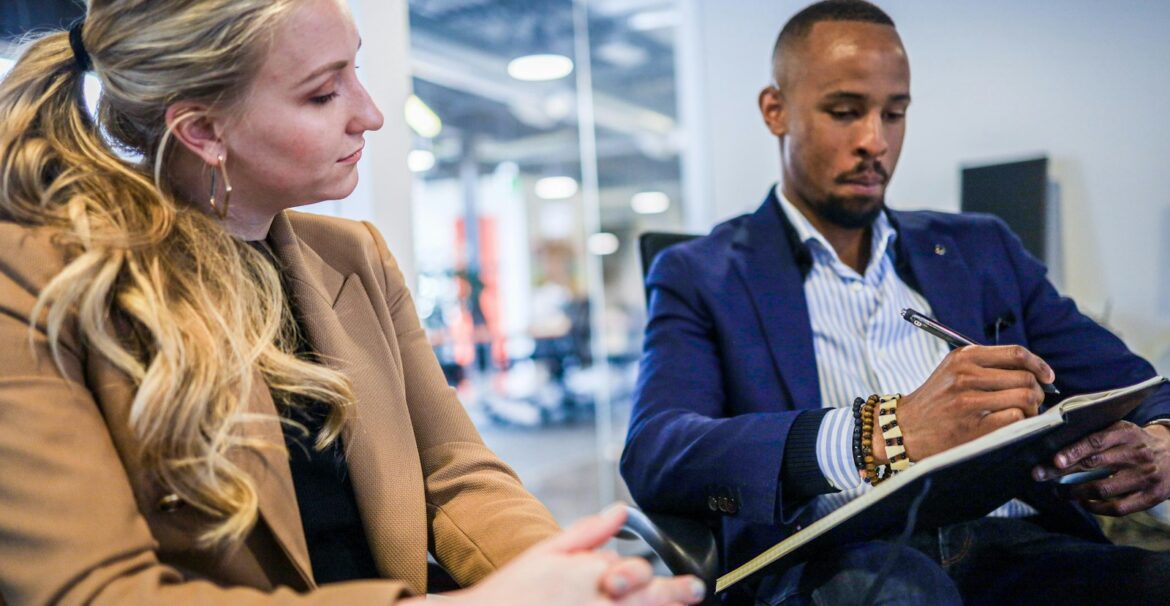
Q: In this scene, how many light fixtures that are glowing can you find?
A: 6